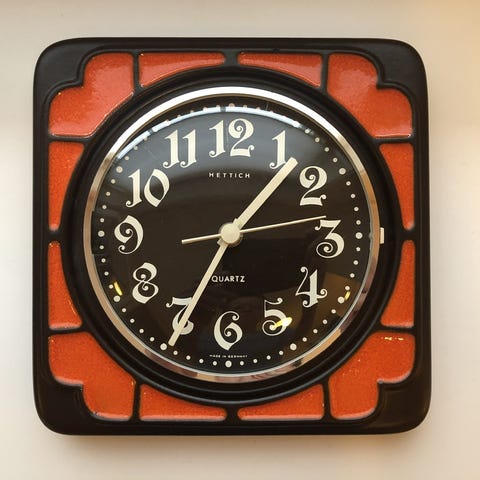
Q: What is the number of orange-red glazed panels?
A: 12